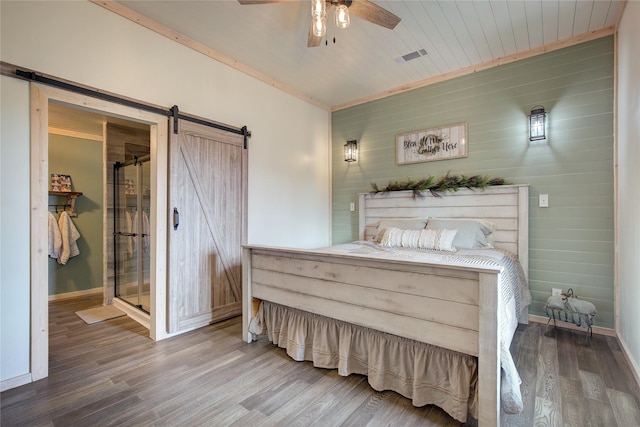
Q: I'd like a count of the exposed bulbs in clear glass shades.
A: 3